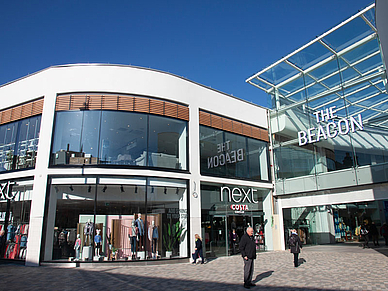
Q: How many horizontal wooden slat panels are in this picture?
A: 3